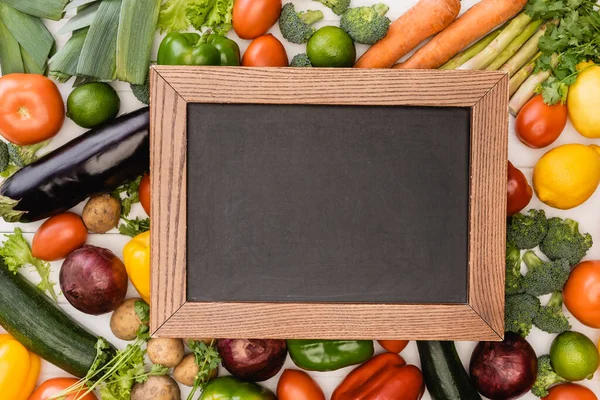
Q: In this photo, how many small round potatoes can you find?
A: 5